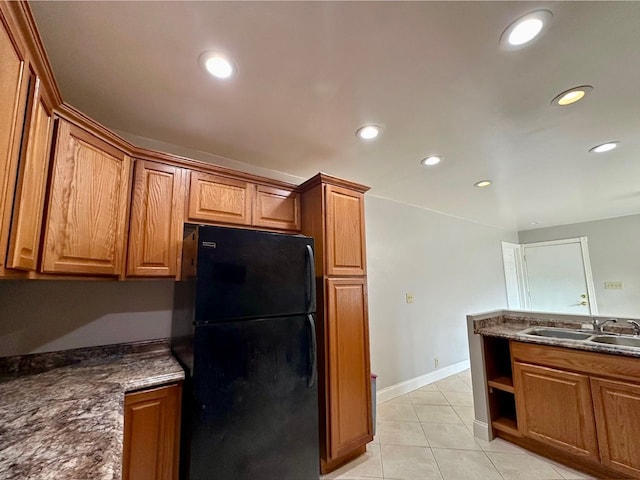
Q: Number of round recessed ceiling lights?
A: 7